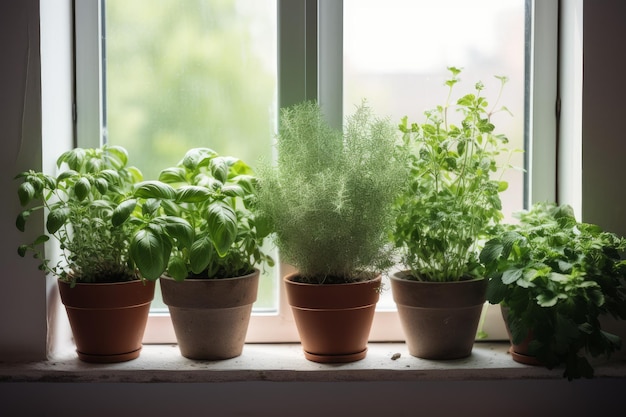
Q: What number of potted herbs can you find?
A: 5